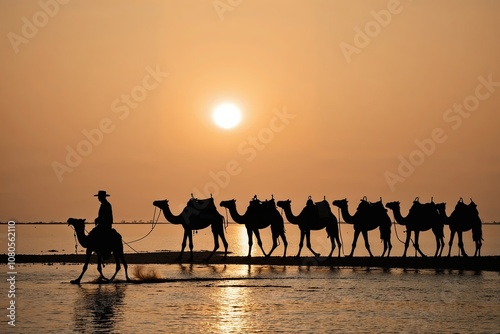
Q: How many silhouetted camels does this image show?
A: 7